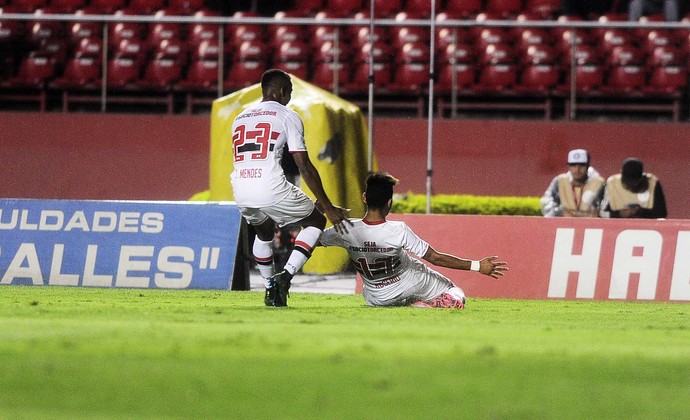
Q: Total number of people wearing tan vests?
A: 2